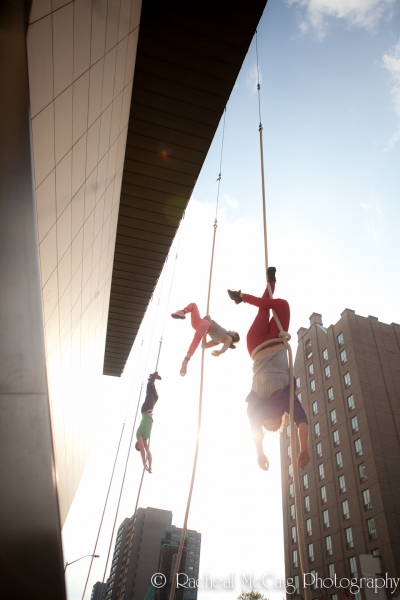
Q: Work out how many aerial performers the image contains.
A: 3